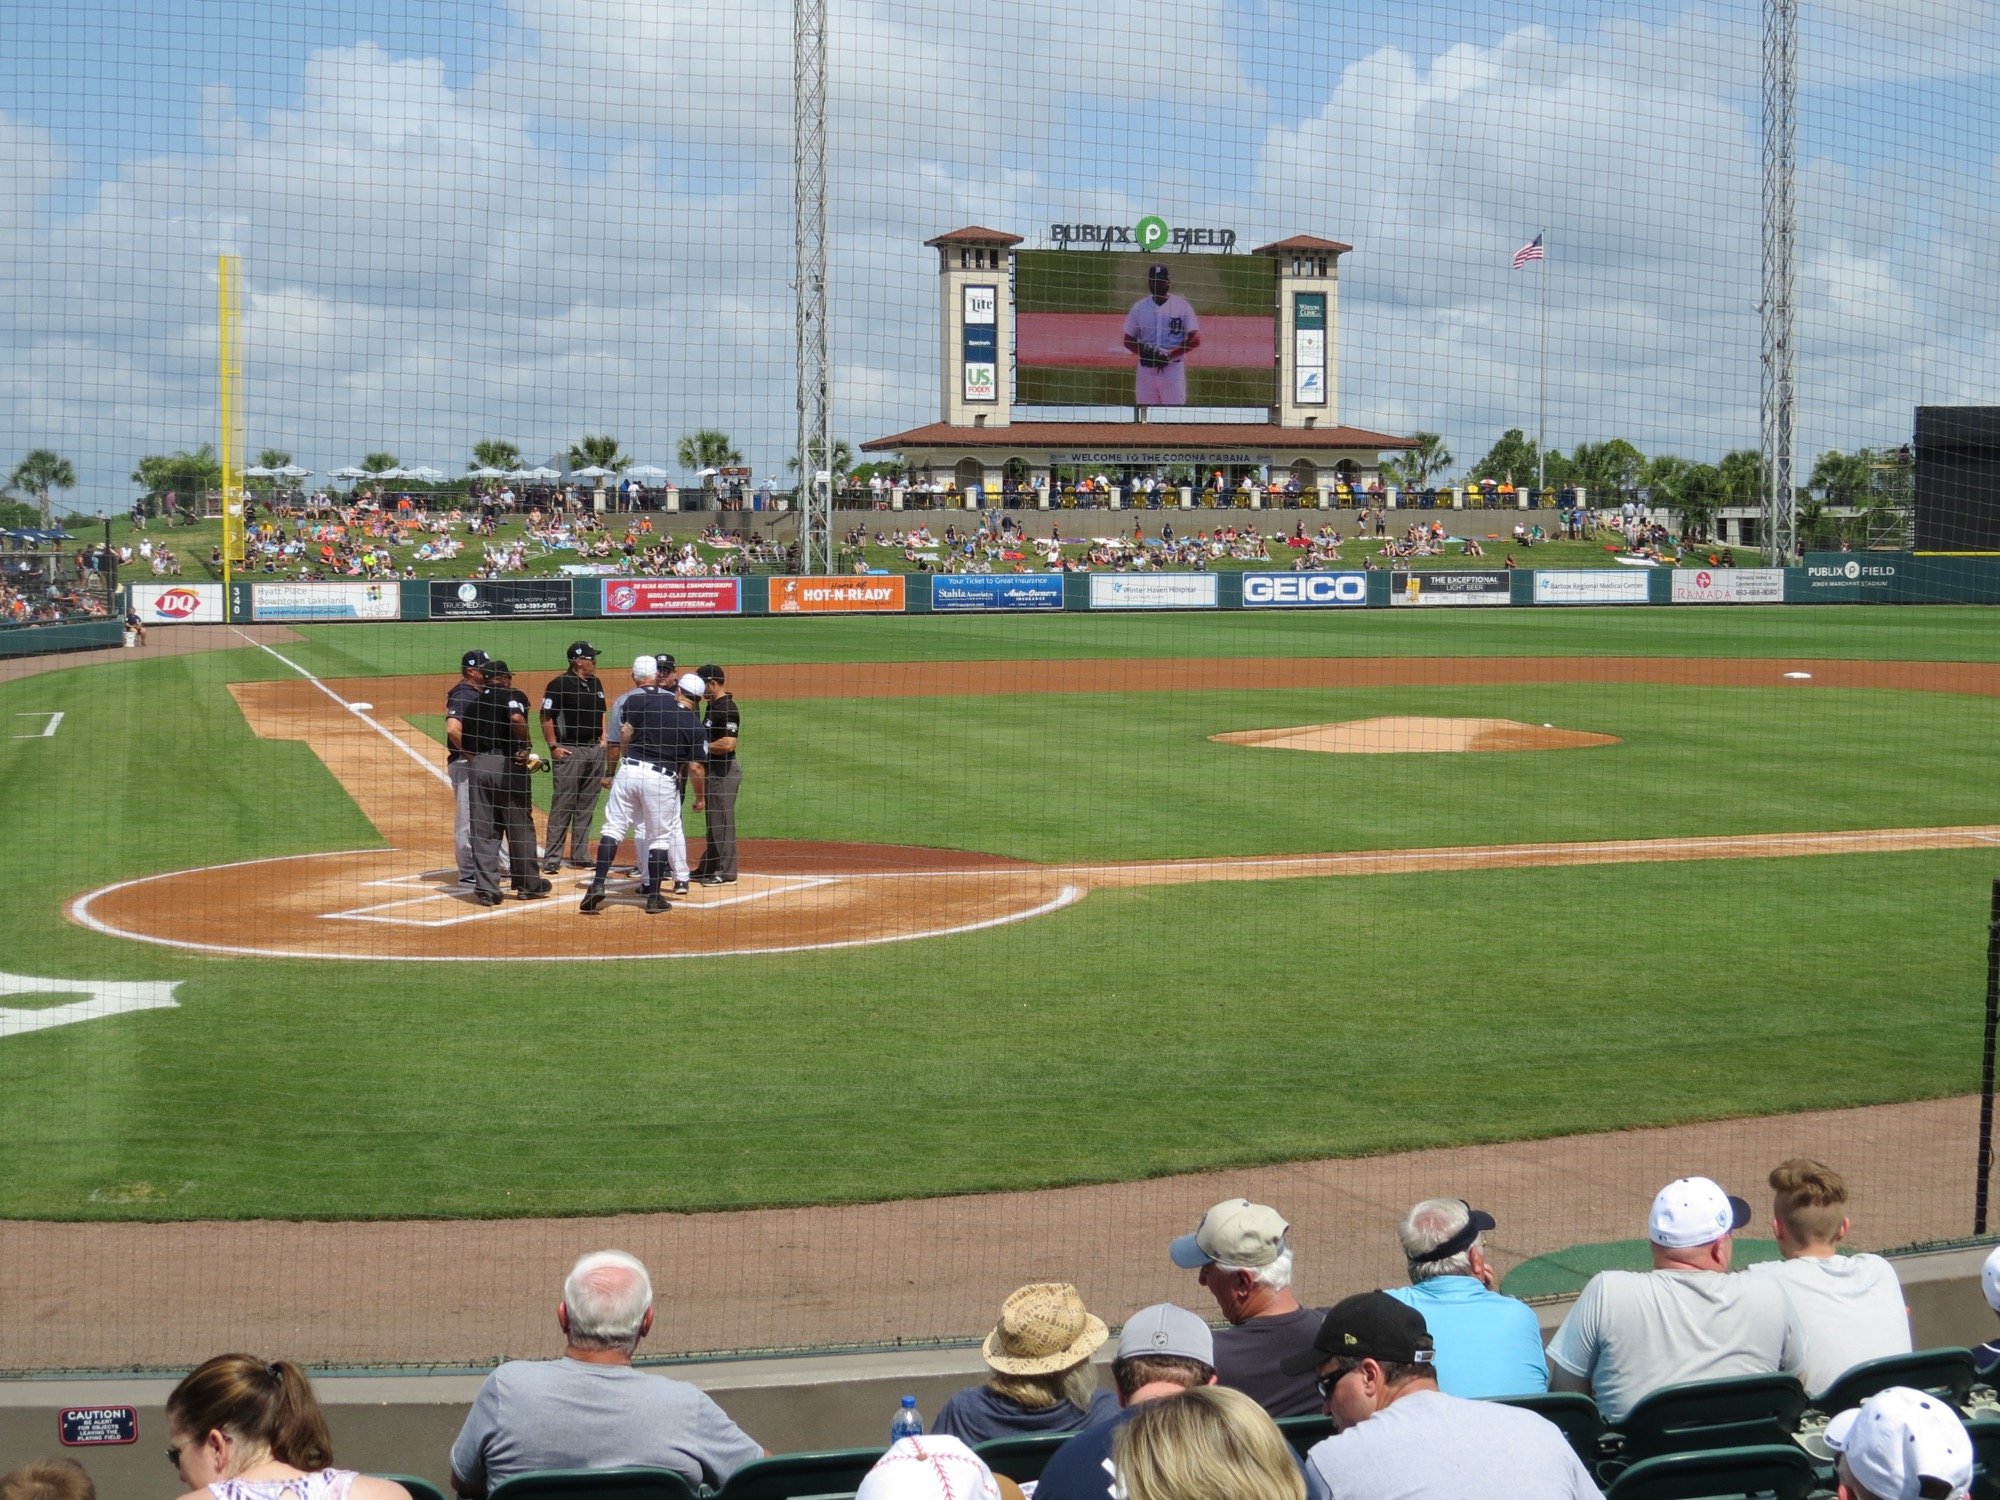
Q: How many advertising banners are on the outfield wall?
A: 11